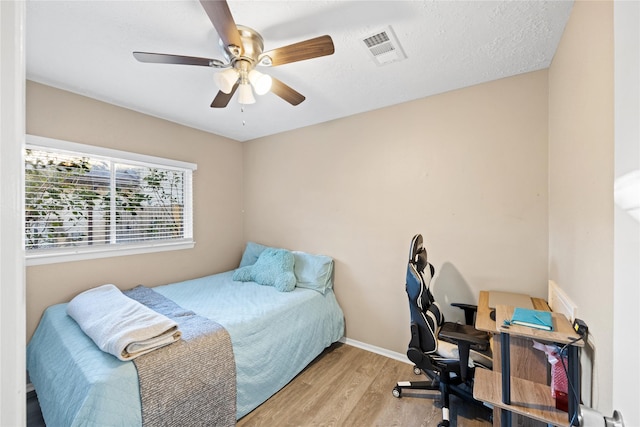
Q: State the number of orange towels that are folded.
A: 0